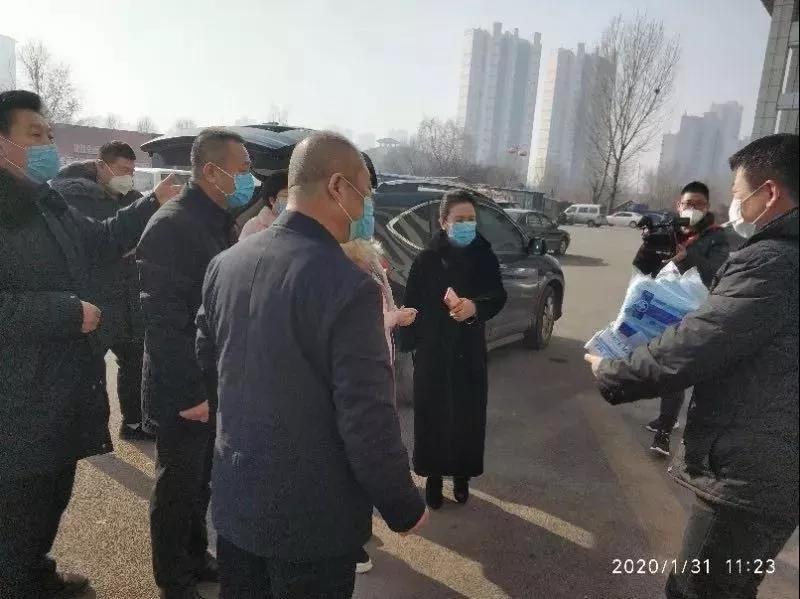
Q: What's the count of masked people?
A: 8